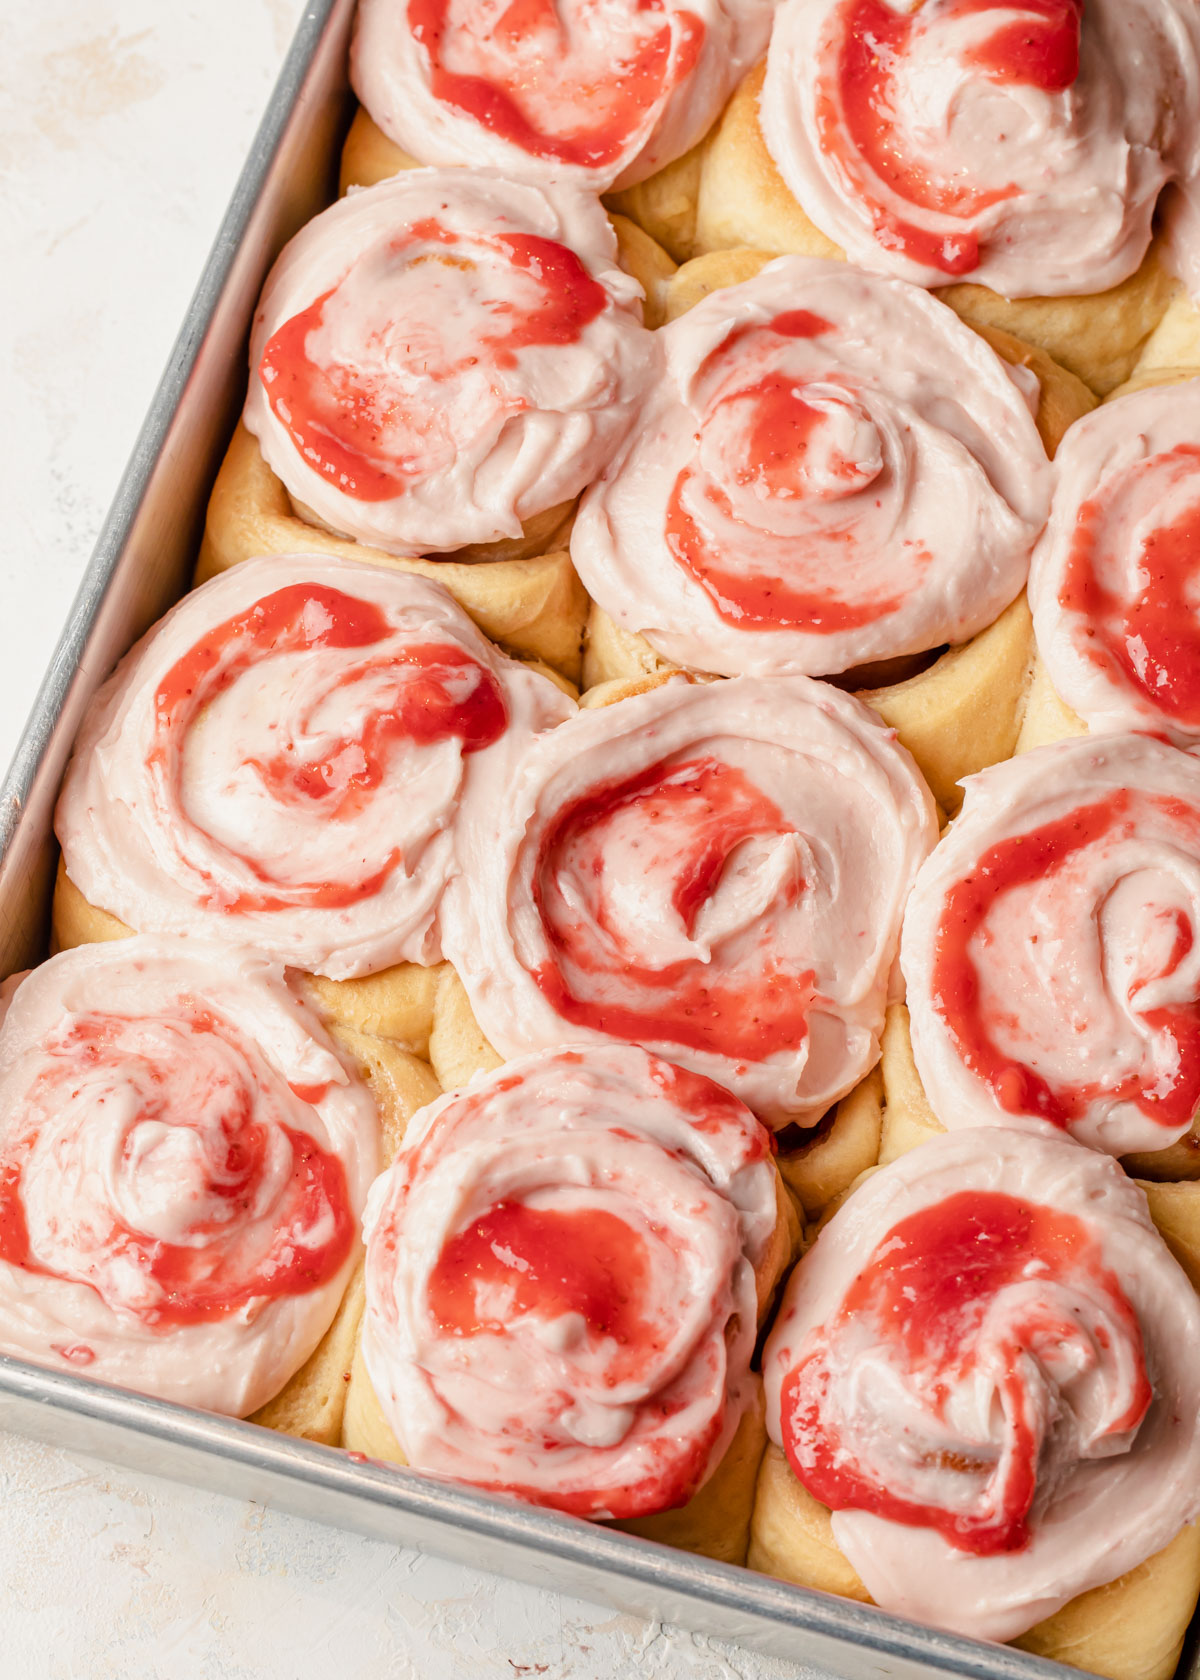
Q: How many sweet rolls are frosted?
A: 11